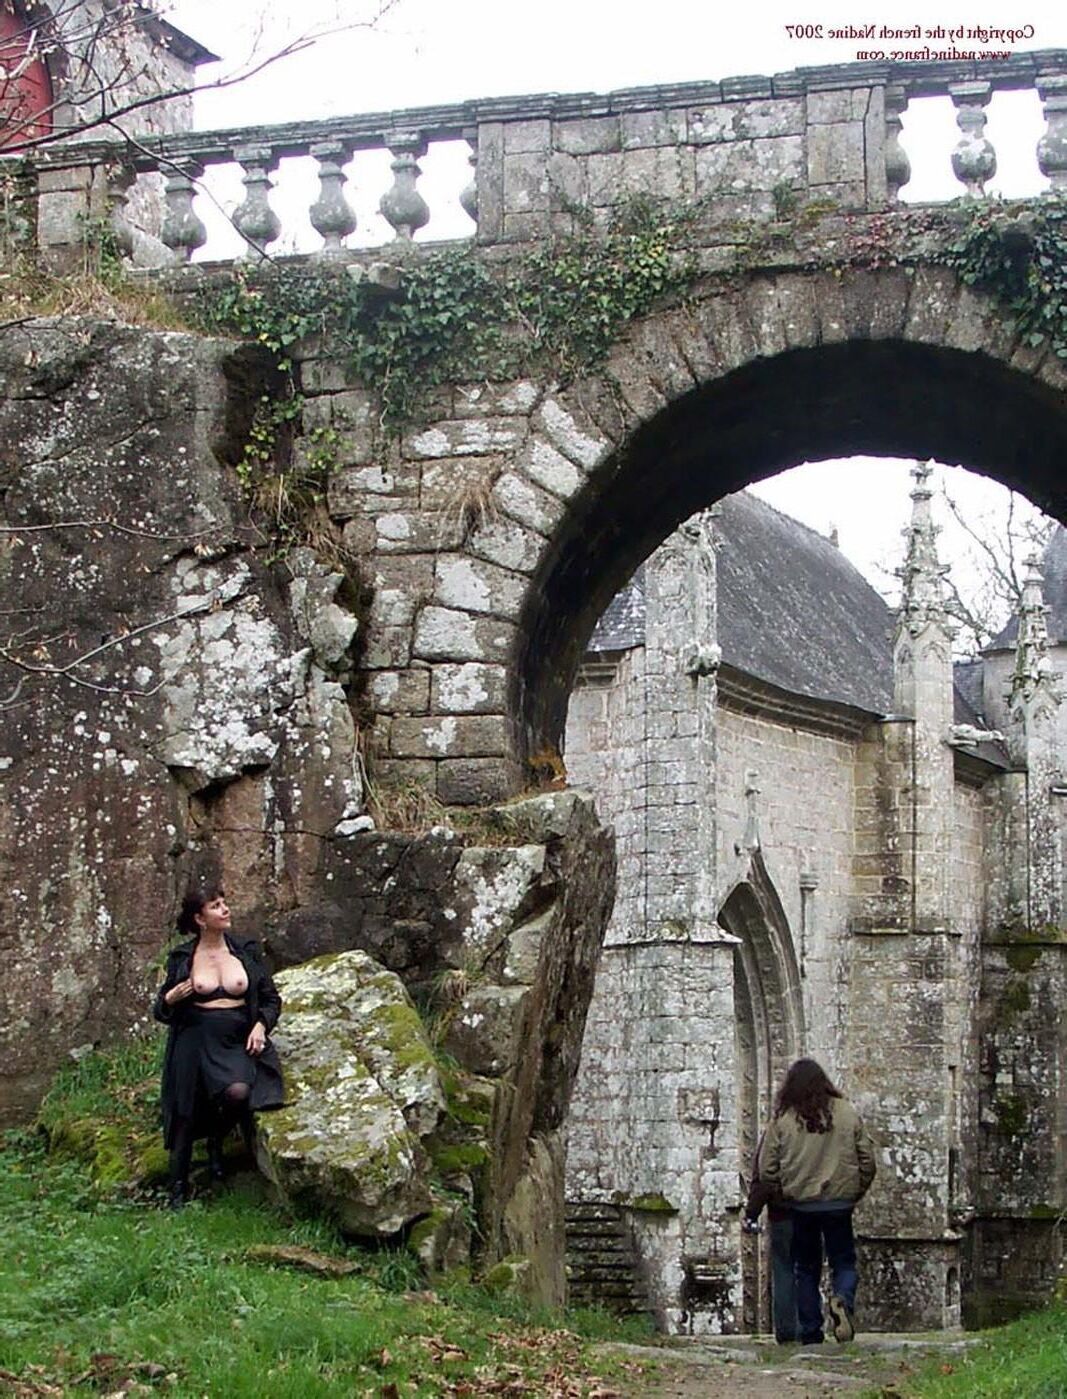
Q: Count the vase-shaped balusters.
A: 9